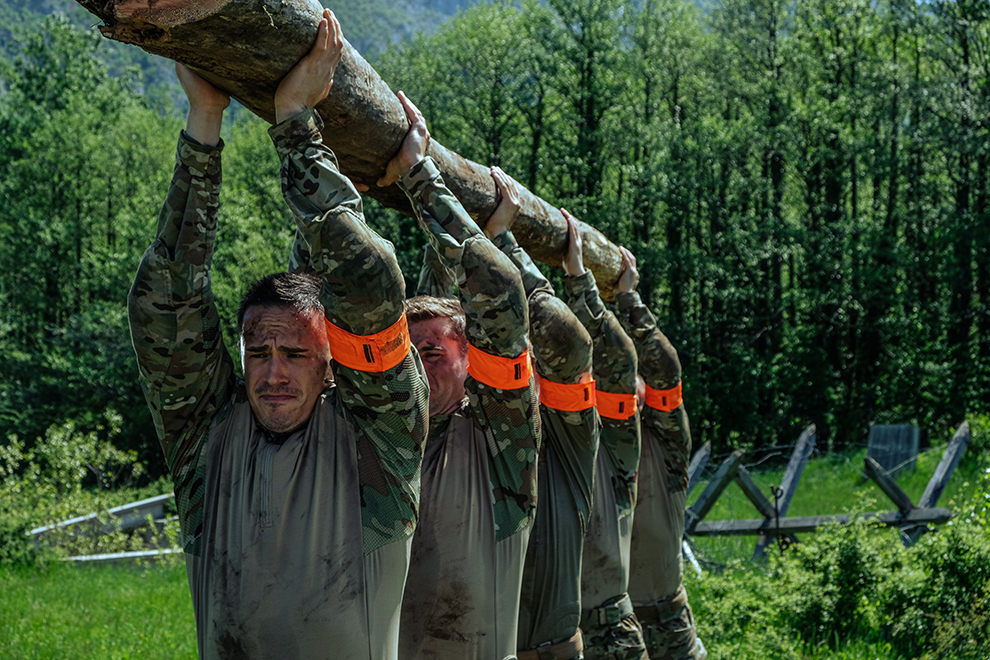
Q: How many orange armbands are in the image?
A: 5